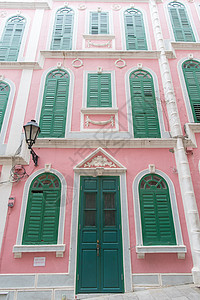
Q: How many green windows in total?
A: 12